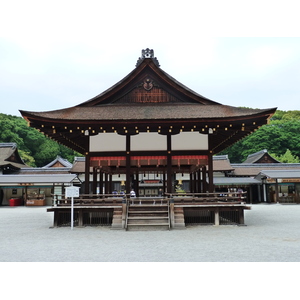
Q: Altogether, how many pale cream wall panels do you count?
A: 3